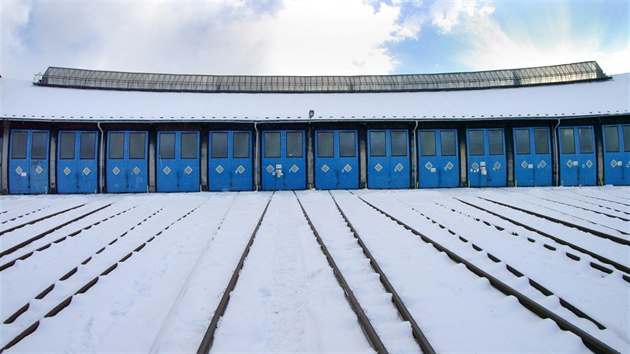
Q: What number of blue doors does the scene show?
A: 13